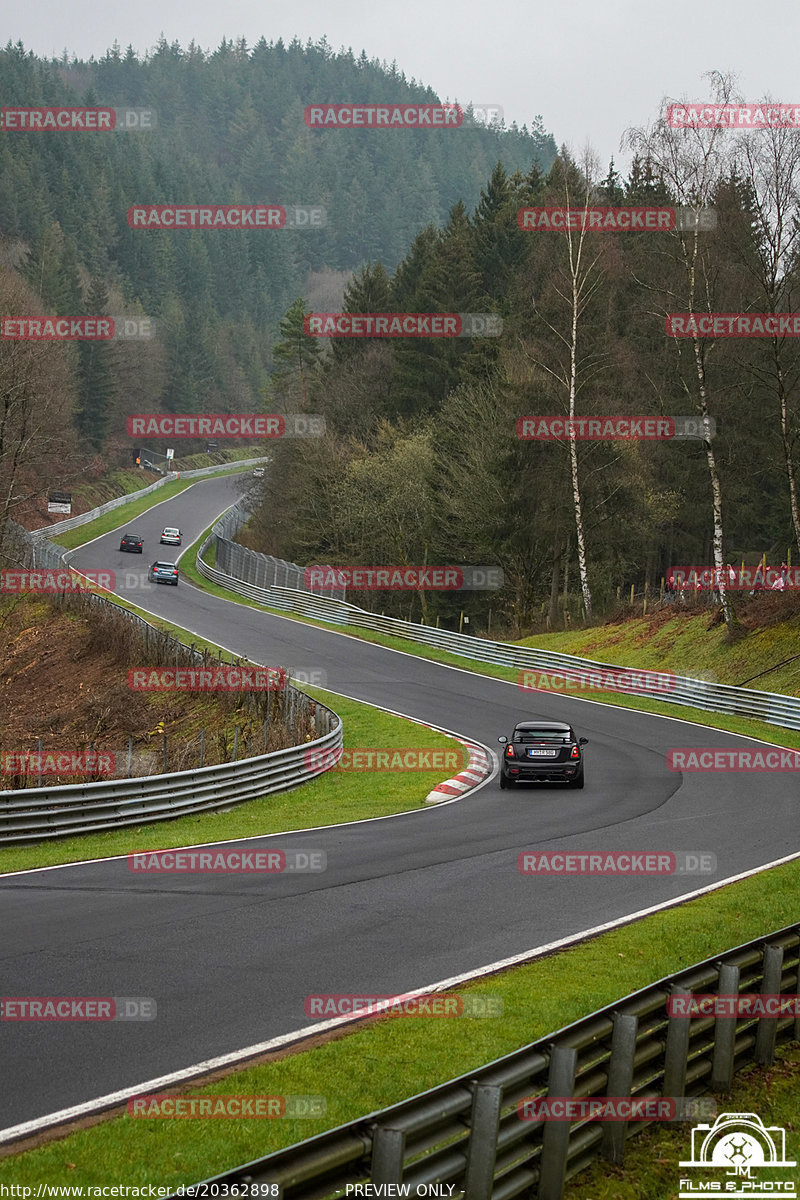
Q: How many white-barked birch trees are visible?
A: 3